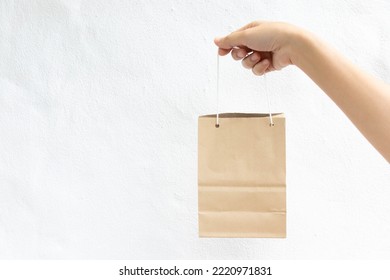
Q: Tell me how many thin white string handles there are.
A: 2